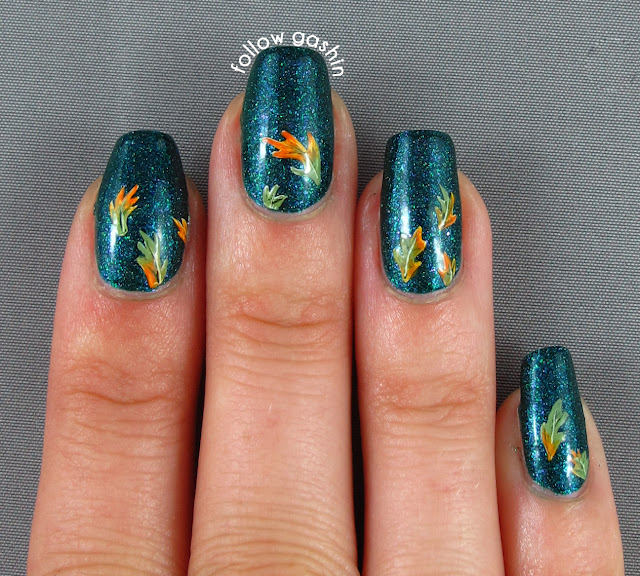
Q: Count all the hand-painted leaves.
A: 10